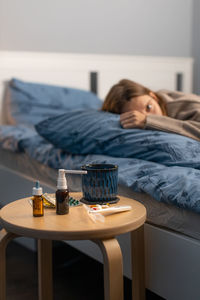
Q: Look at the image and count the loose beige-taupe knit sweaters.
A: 1